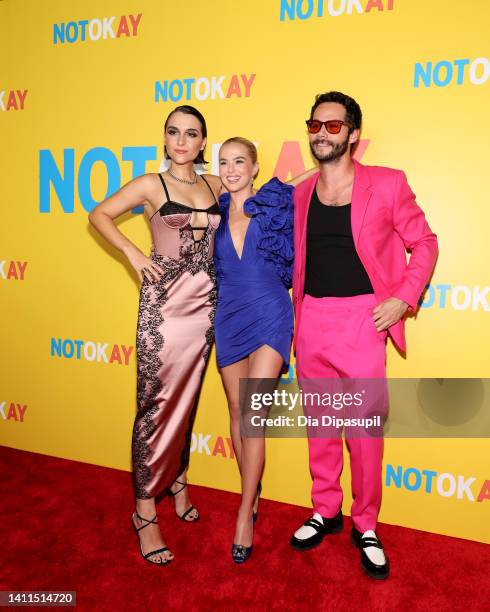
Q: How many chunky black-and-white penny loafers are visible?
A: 2